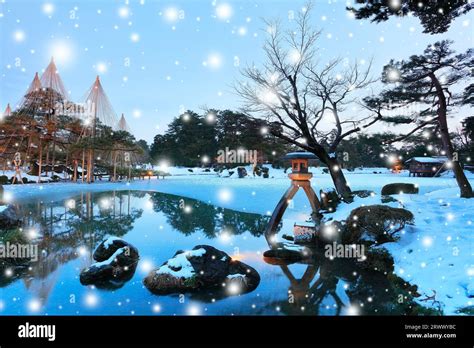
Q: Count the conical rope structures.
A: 5